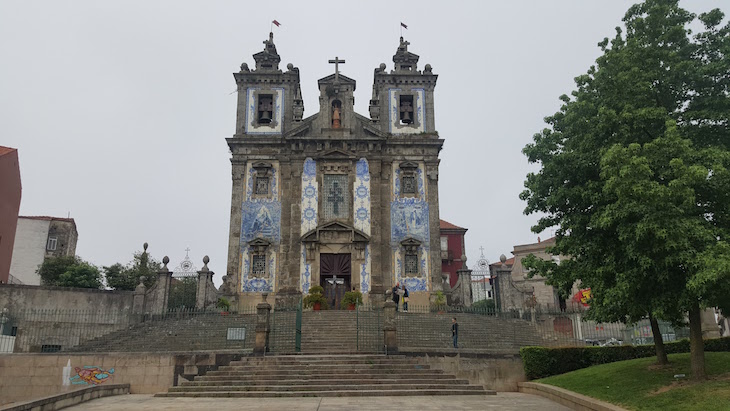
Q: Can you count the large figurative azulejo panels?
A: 2